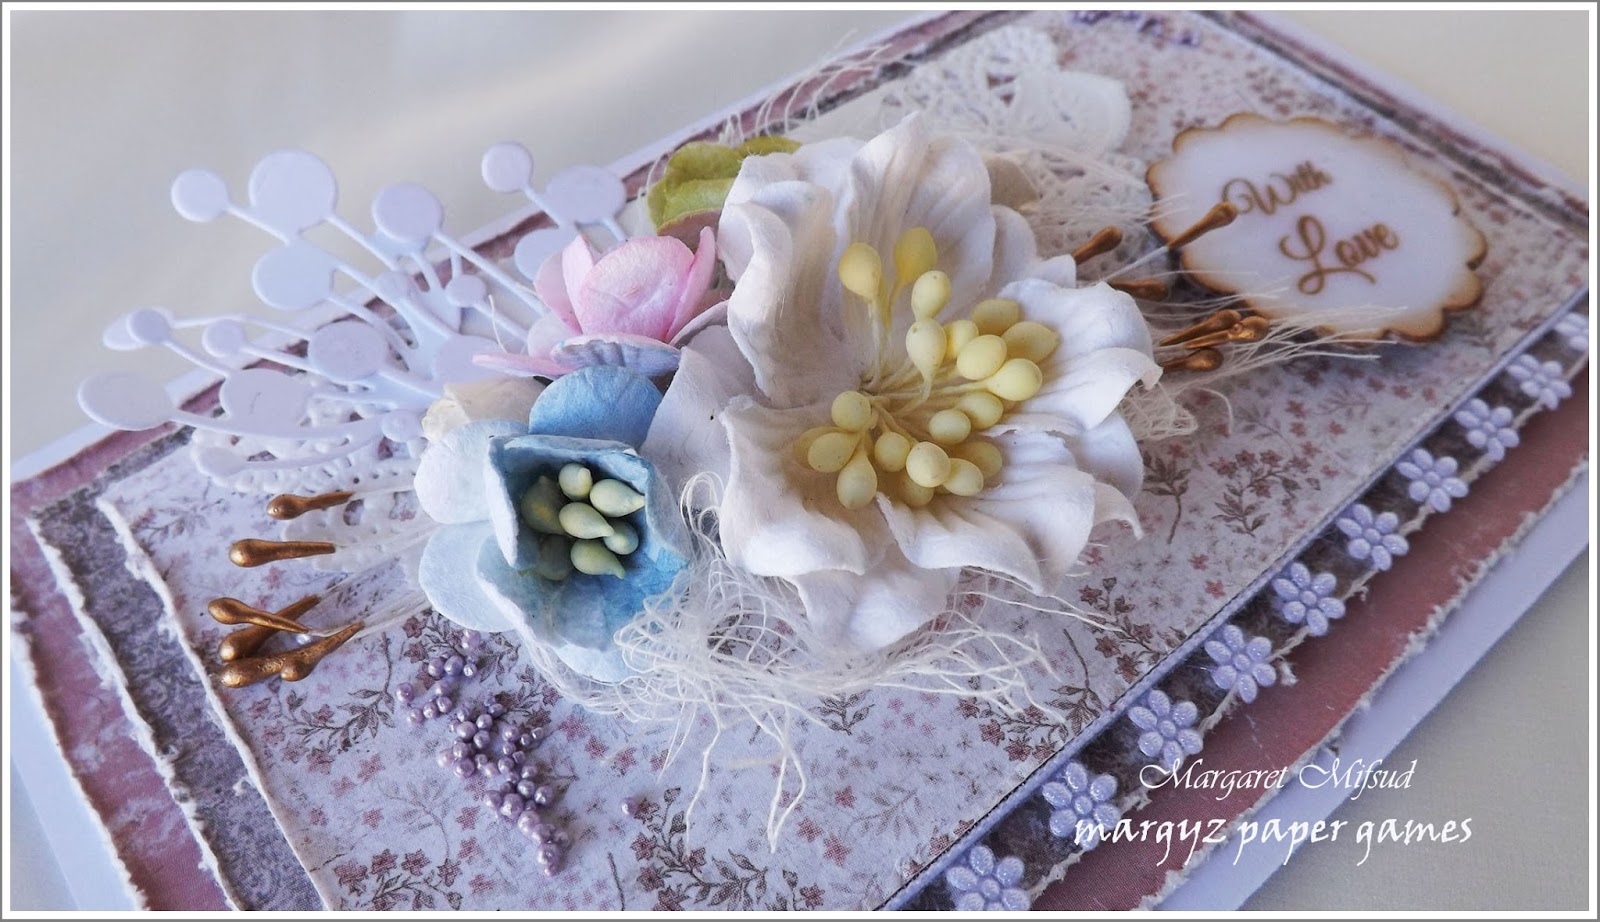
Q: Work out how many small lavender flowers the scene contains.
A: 10